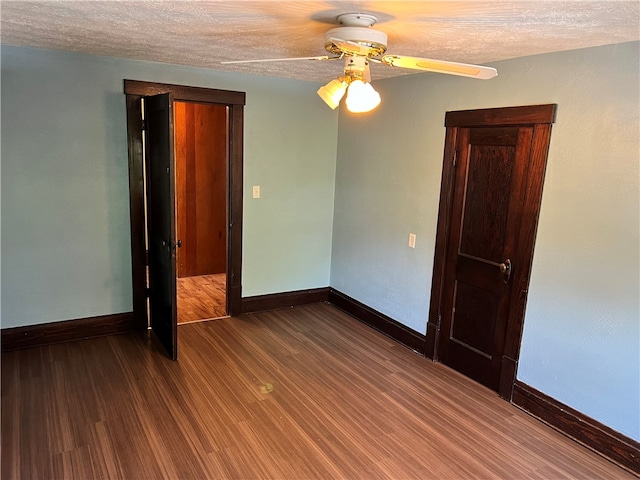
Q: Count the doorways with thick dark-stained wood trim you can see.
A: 2